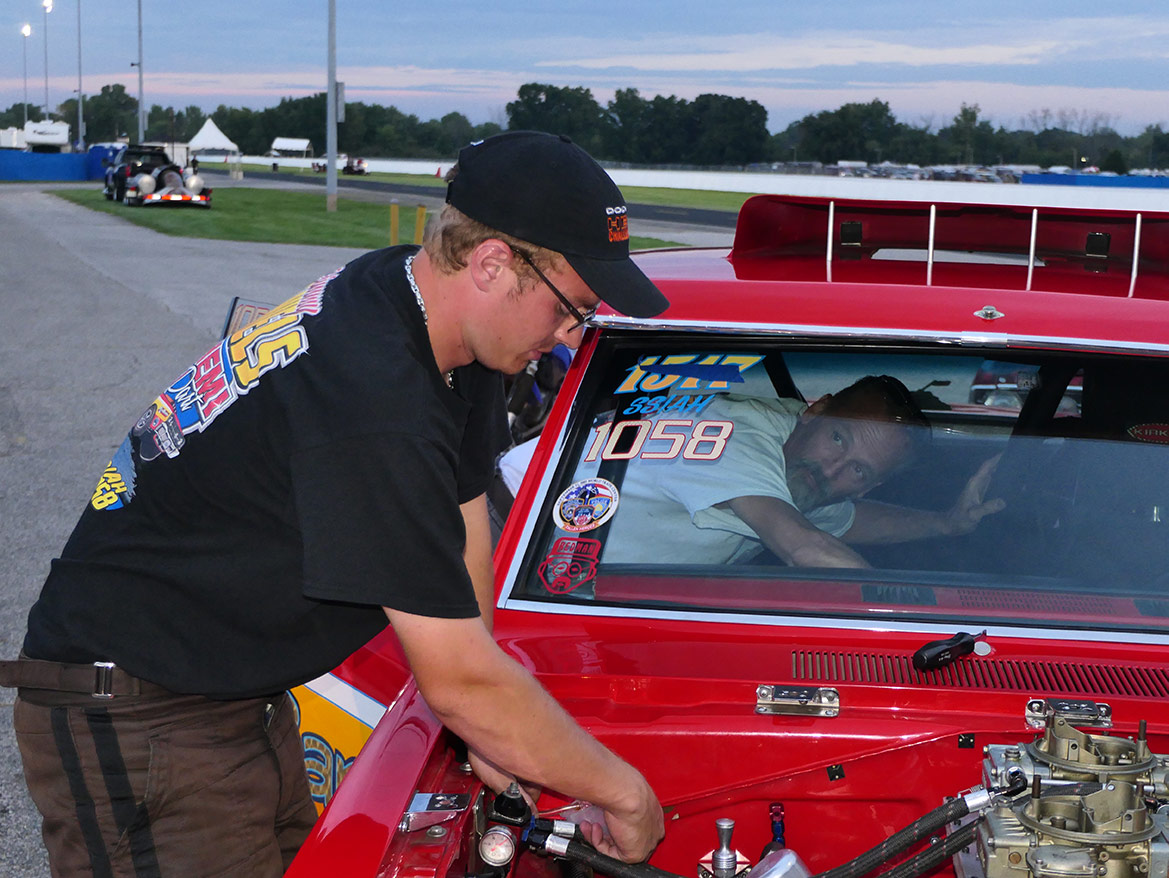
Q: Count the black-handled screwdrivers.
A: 1